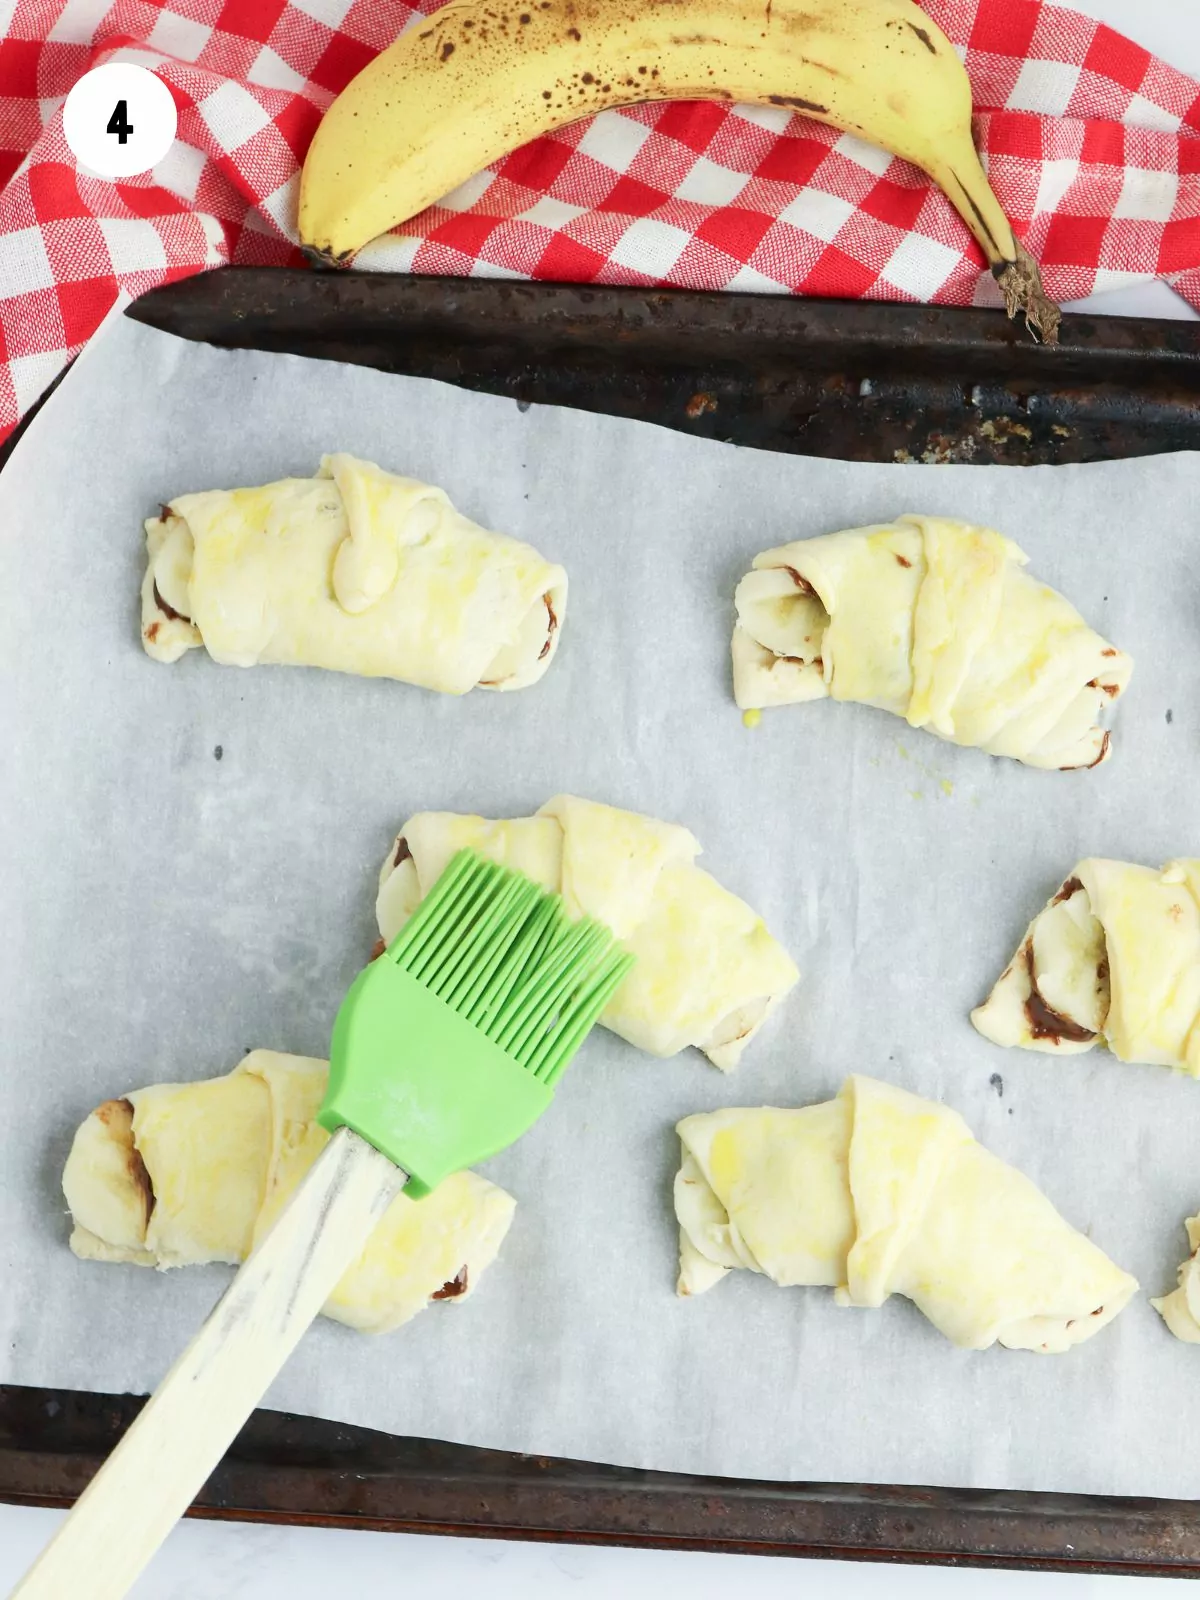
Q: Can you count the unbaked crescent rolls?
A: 7